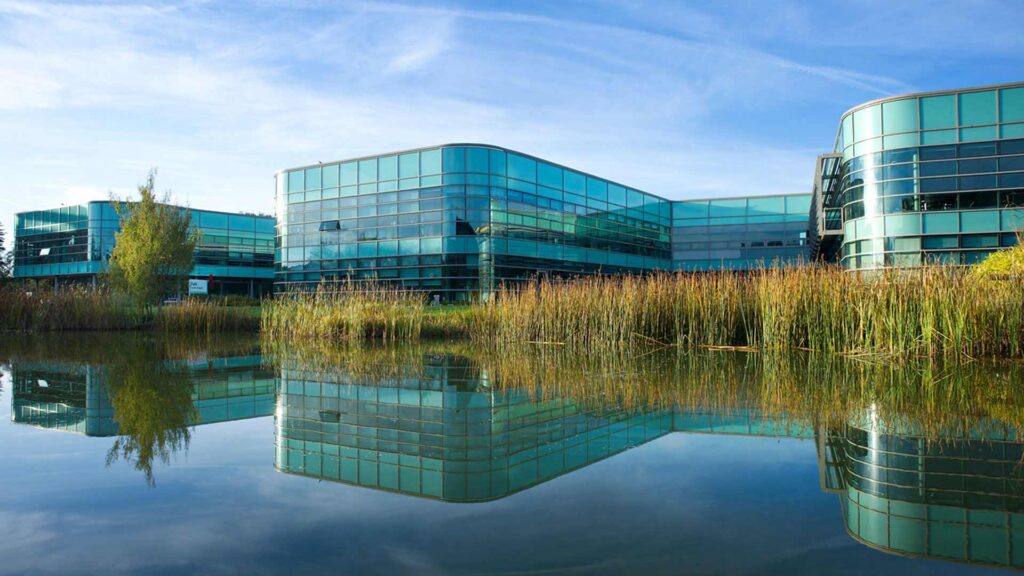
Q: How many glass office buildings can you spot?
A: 3